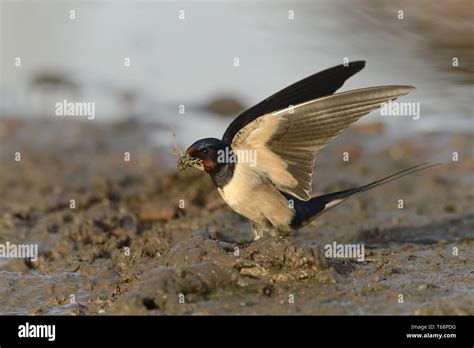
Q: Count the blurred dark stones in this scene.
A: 2